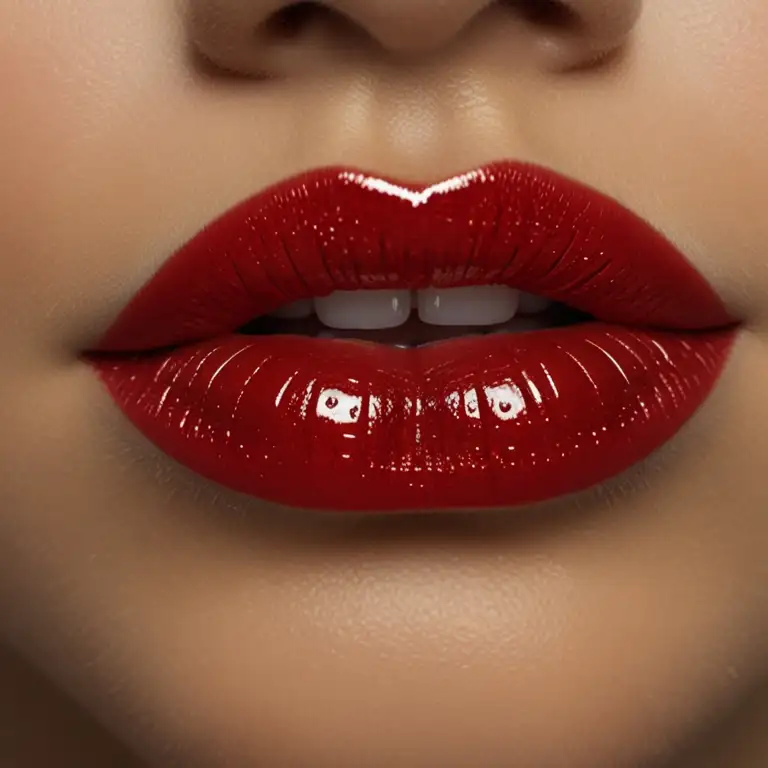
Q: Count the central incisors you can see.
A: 2